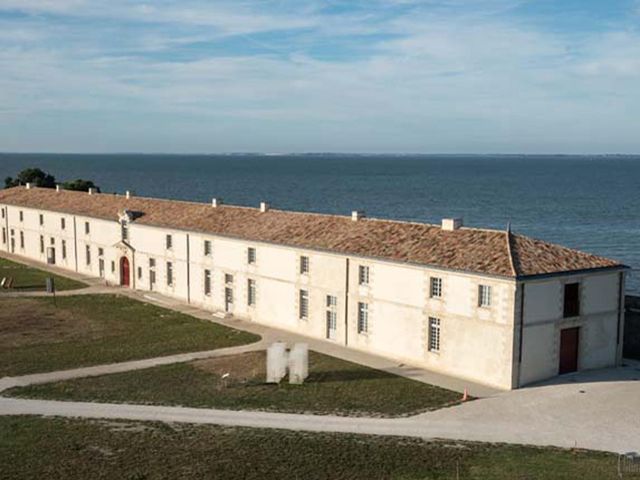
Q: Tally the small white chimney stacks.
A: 8